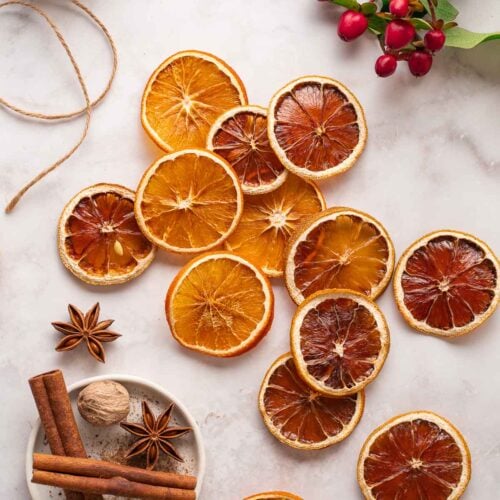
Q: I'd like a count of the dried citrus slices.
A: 13